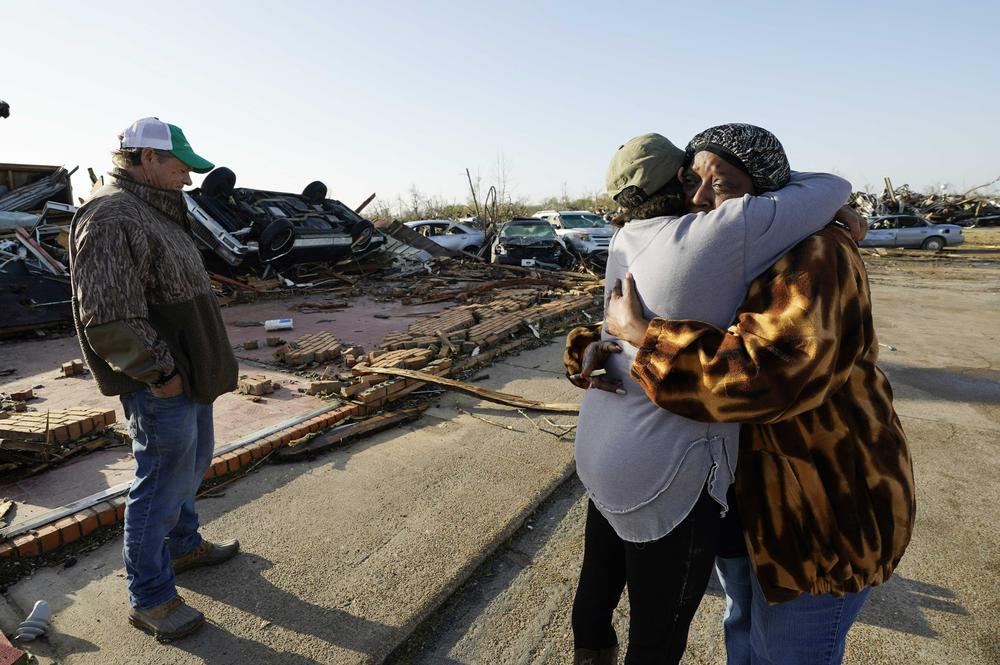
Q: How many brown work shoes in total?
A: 2